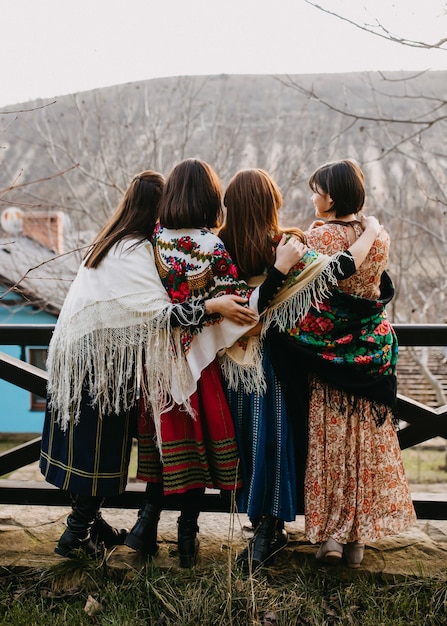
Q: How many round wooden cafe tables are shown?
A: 0